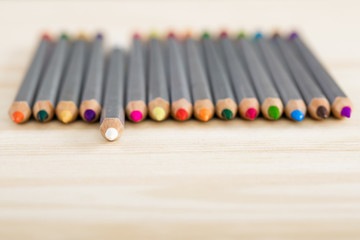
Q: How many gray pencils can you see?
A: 15